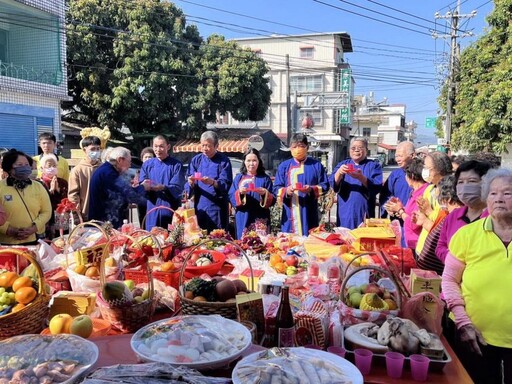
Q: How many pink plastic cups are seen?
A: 5